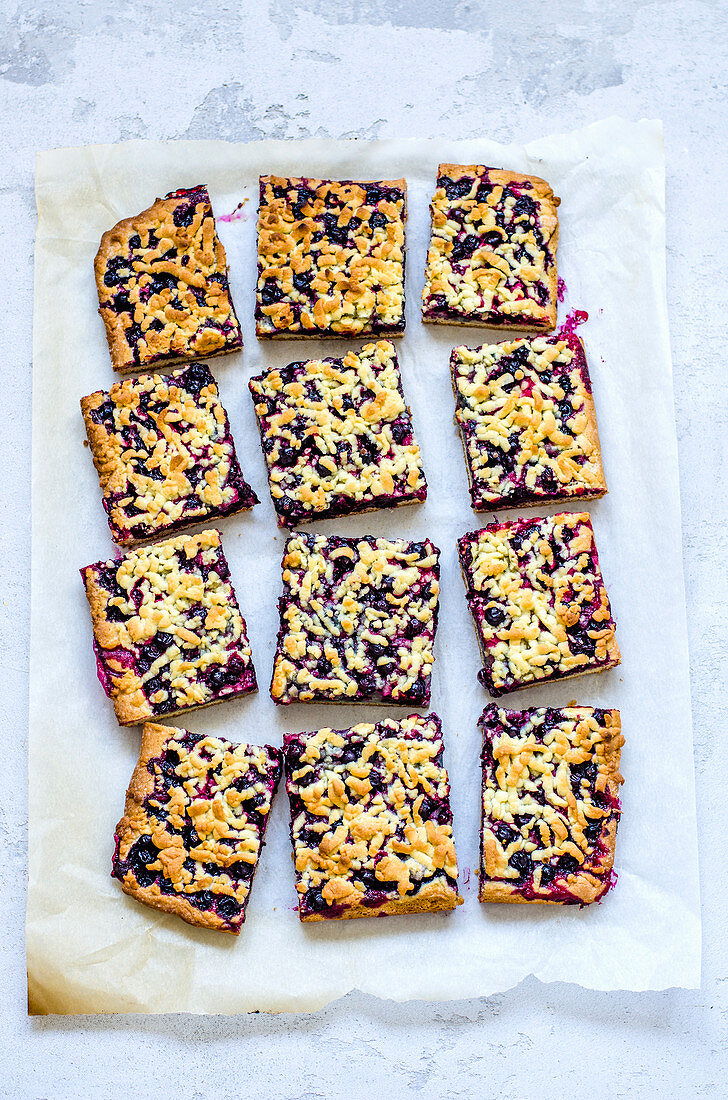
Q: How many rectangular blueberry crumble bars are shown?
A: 12